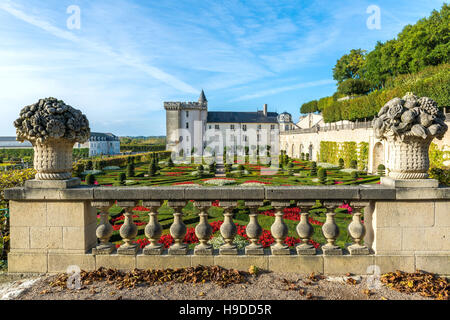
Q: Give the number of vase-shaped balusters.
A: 11